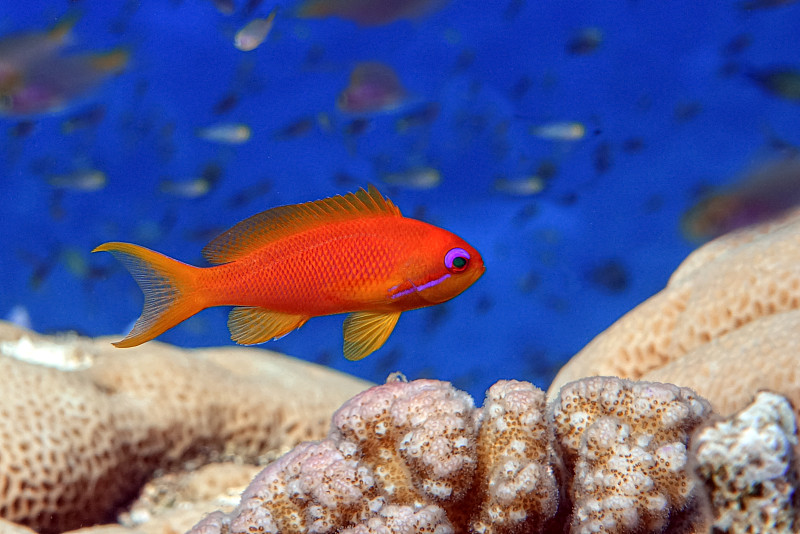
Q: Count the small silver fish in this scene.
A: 7